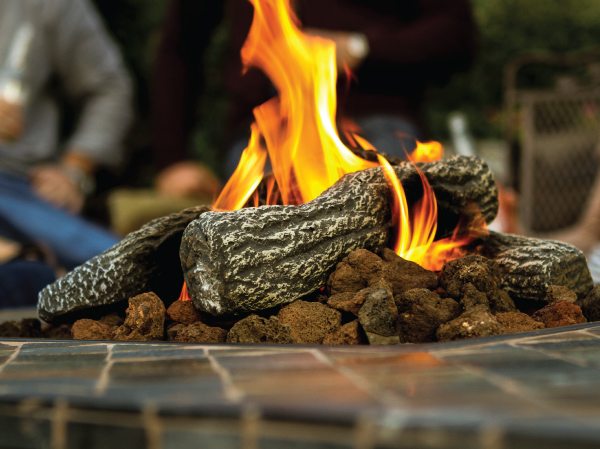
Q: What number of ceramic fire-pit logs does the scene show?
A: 4